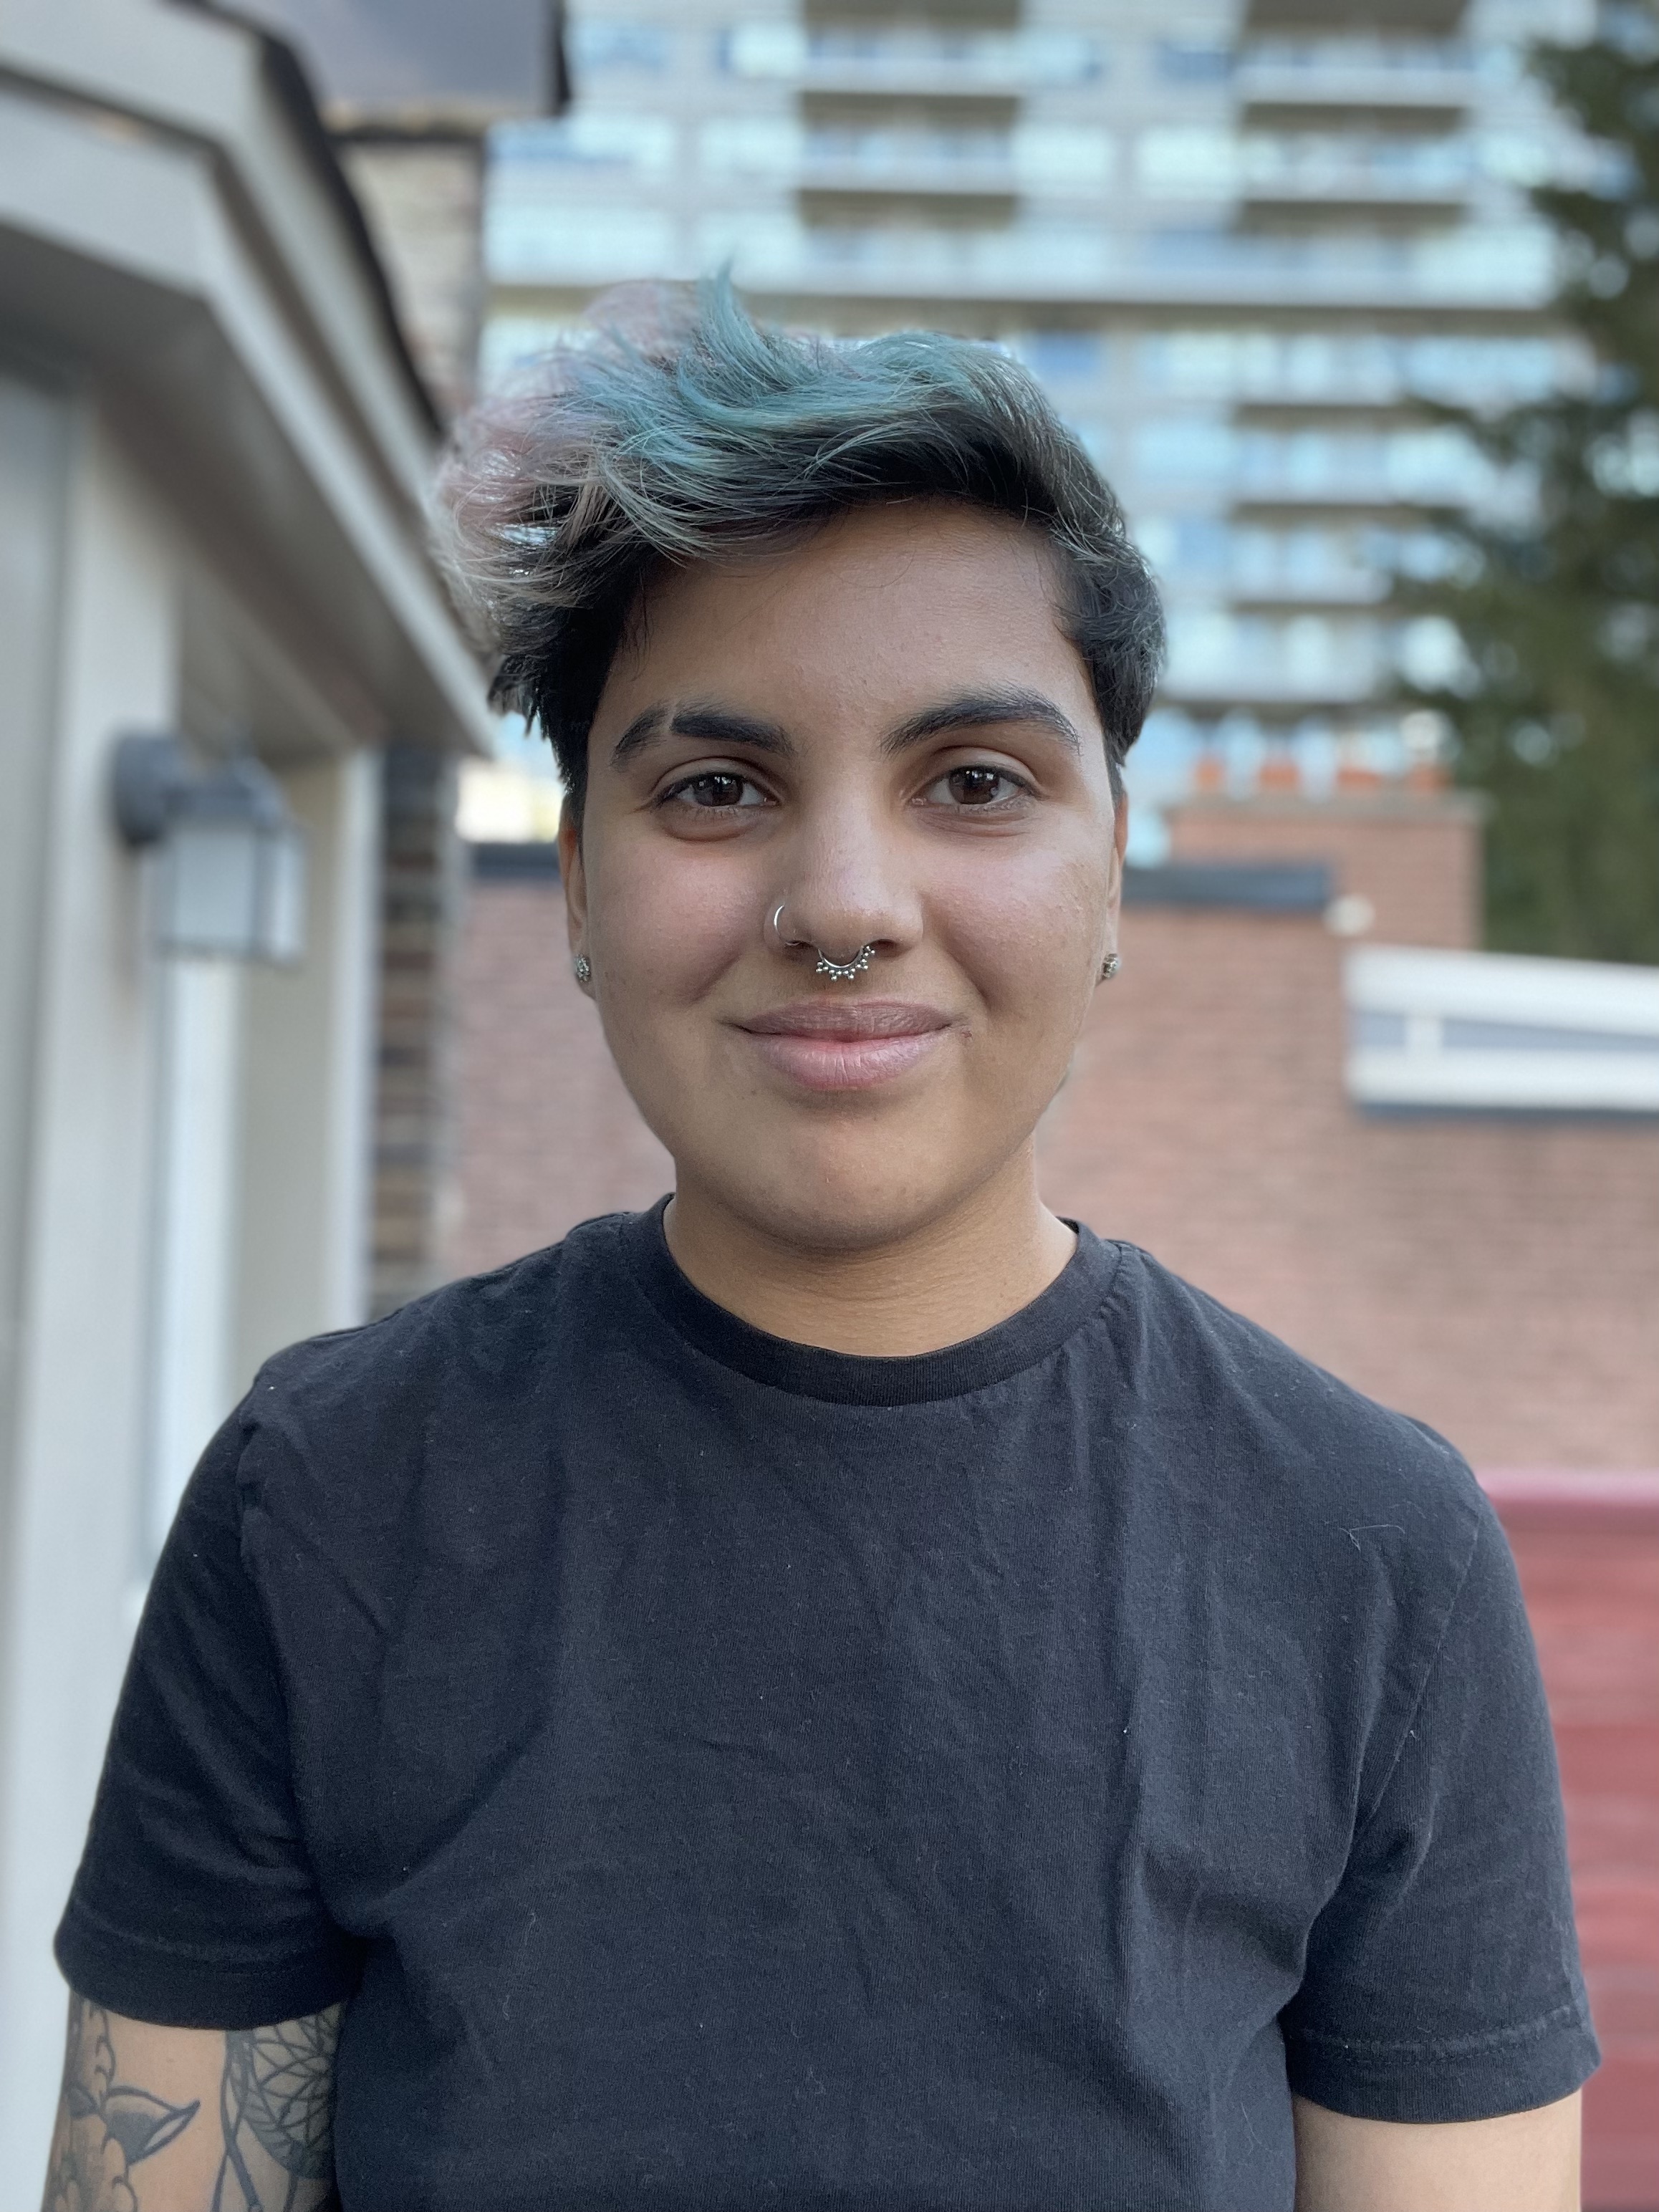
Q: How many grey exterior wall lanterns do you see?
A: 1